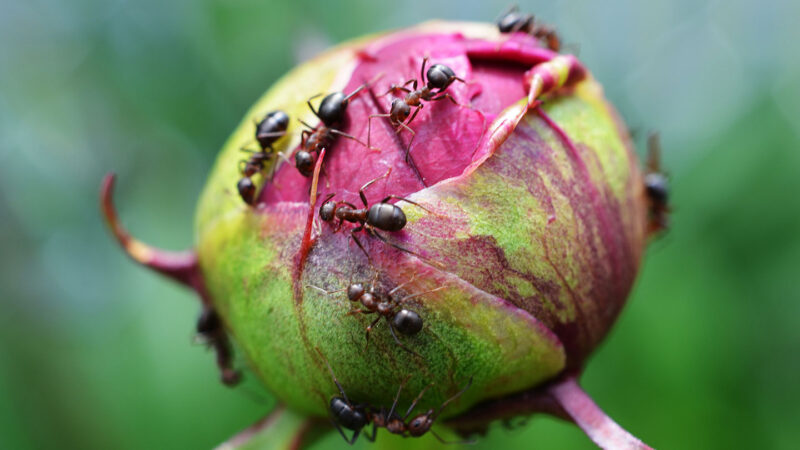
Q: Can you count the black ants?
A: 9